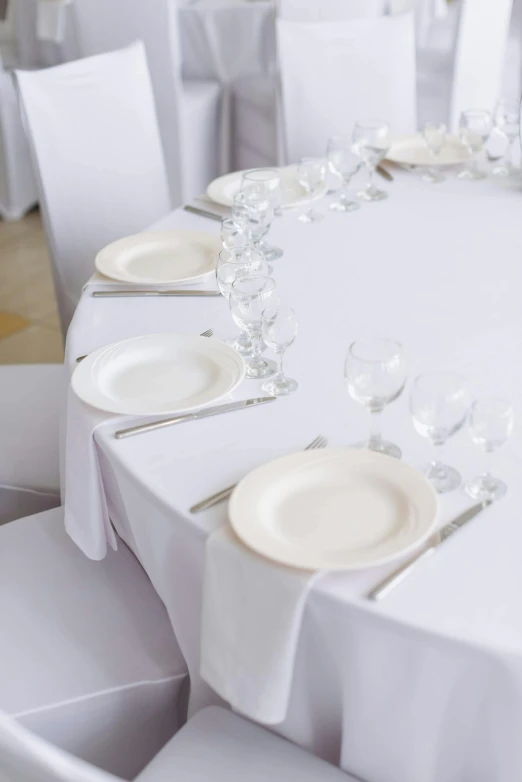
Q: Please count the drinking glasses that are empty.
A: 15